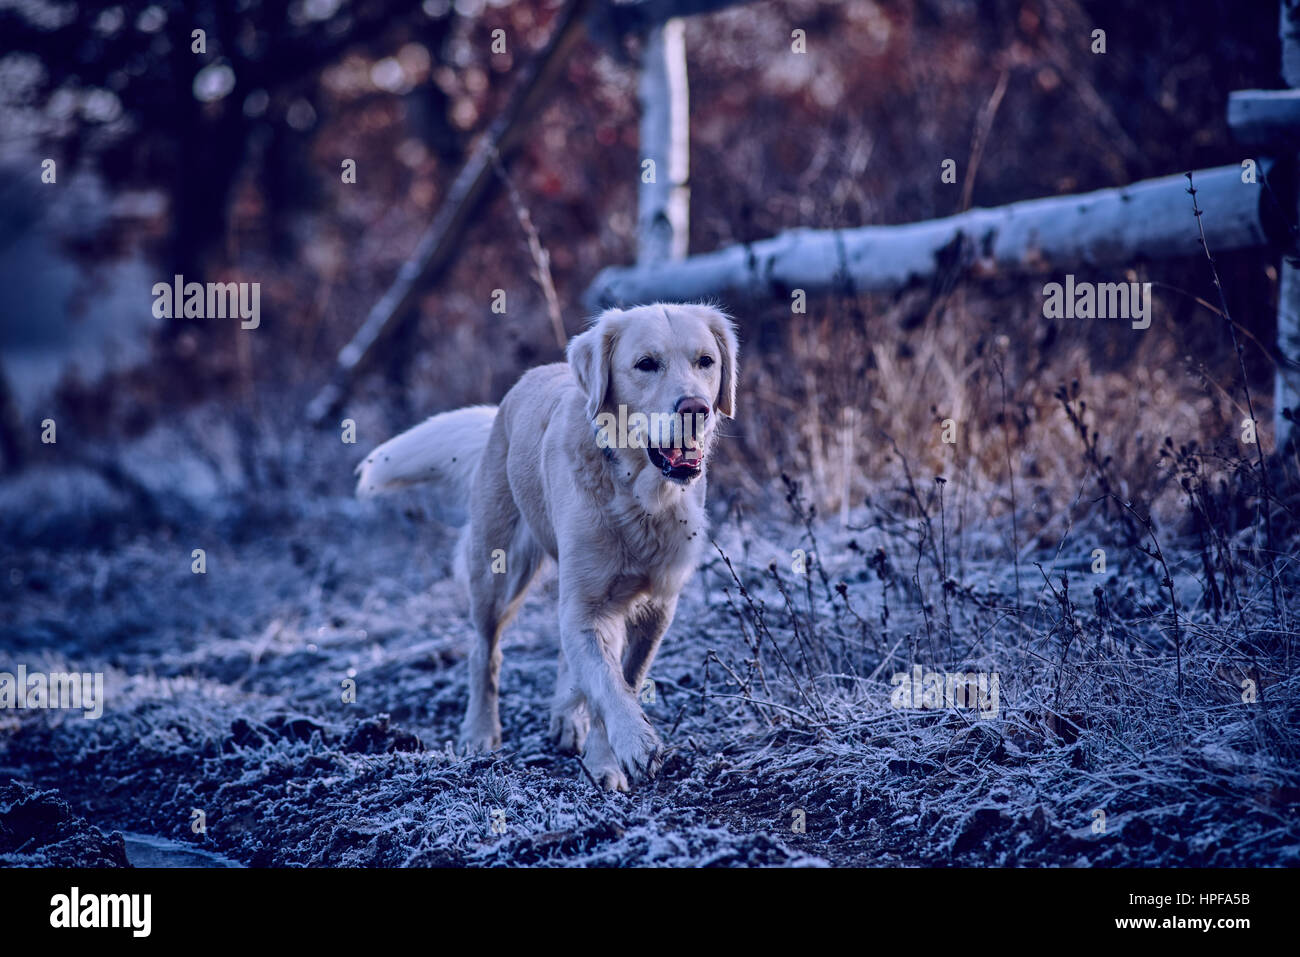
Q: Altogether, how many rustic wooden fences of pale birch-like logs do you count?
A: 1